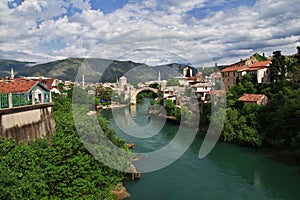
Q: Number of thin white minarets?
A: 3